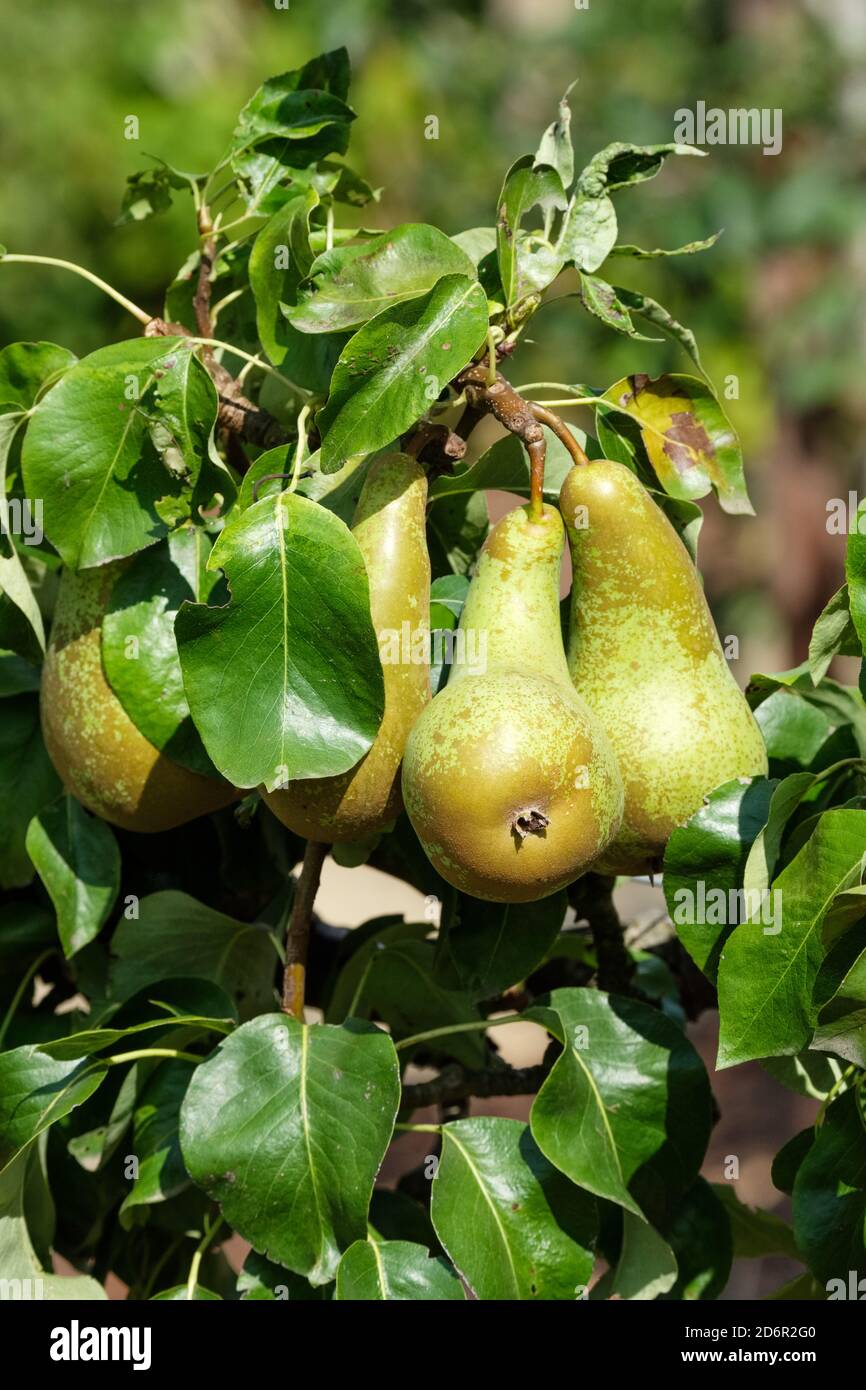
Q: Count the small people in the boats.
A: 0